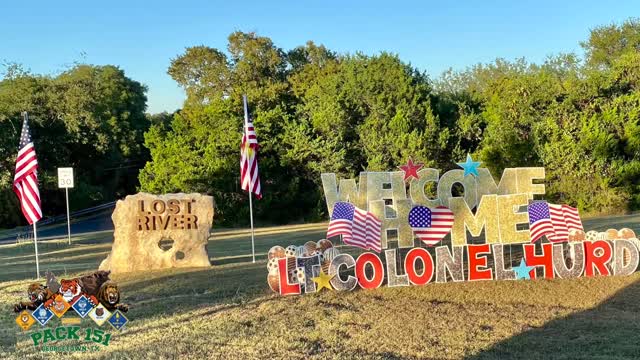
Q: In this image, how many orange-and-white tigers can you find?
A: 1